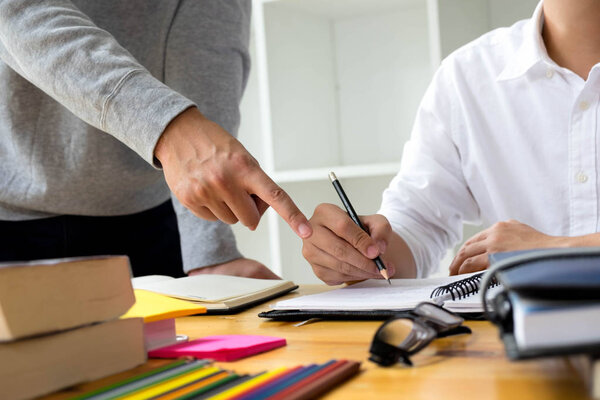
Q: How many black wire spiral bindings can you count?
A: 1